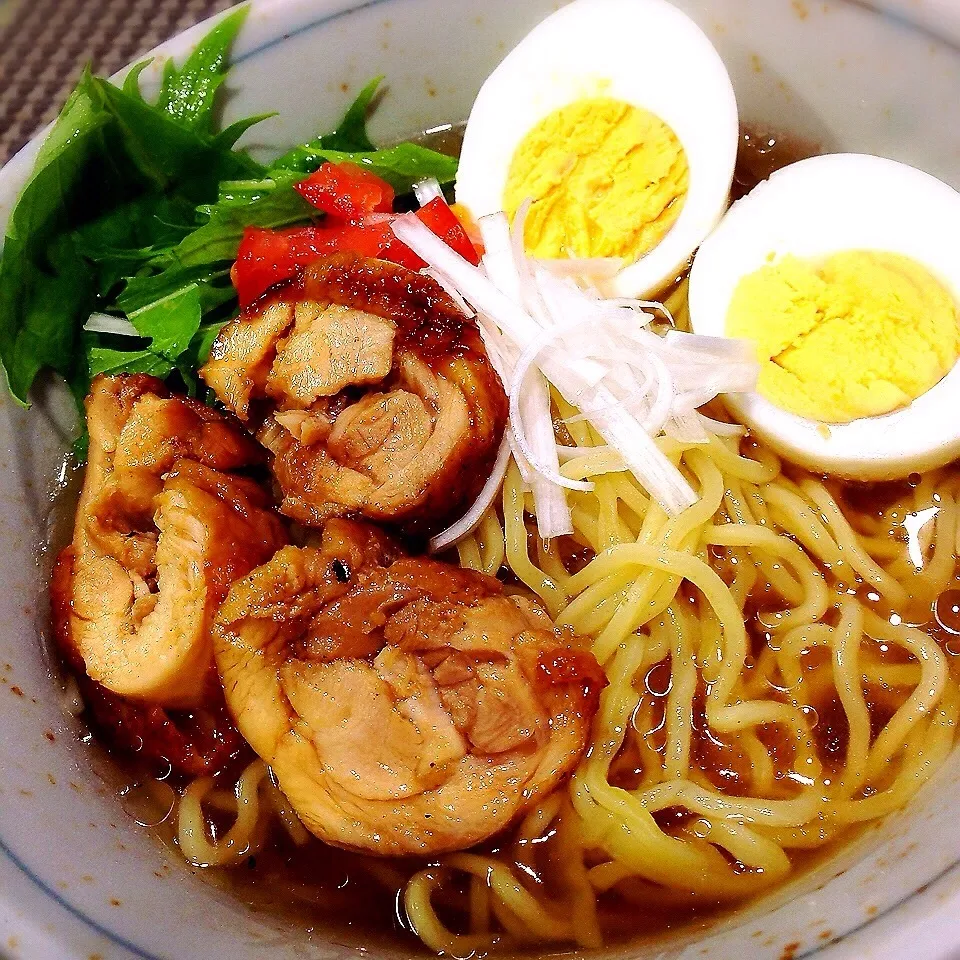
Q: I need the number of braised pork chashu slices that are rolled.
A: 3